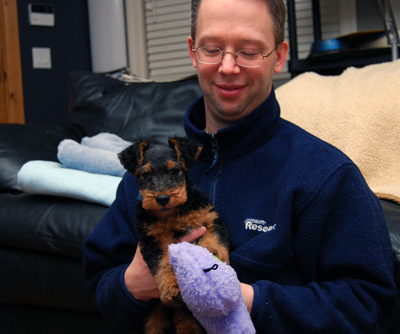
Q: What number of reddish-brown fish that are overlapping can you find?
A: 0